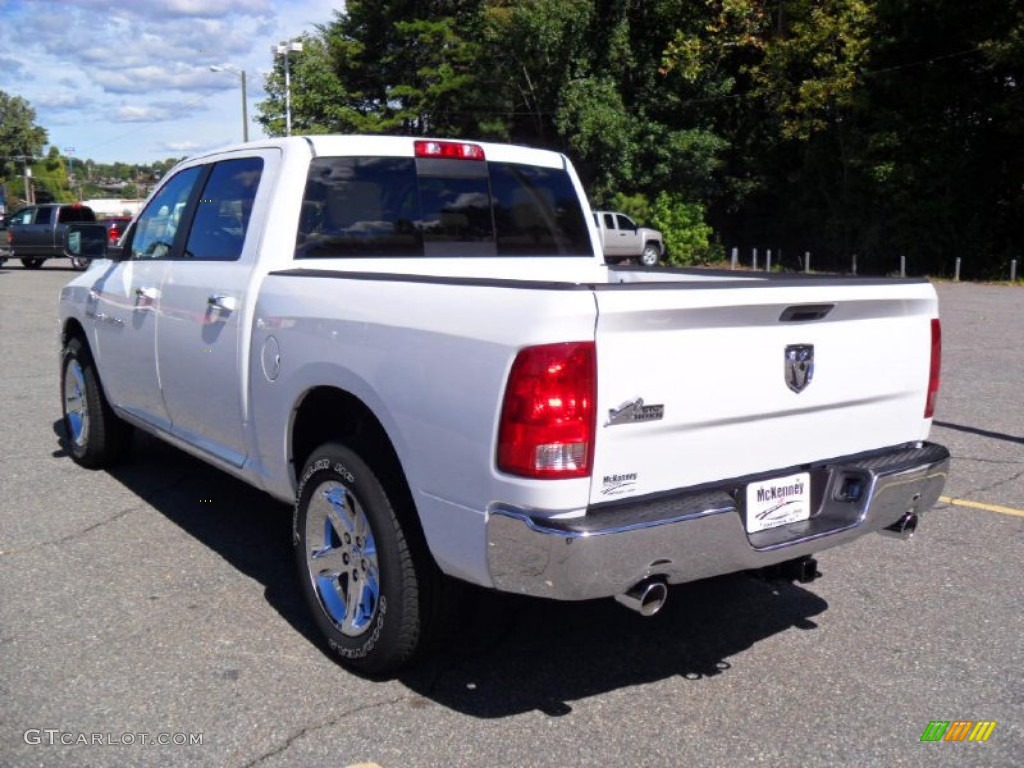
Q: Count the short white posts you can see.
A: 8